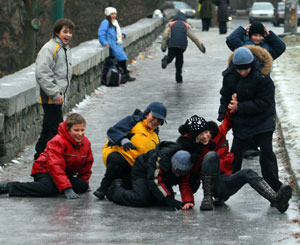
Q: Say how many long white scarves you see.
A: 1